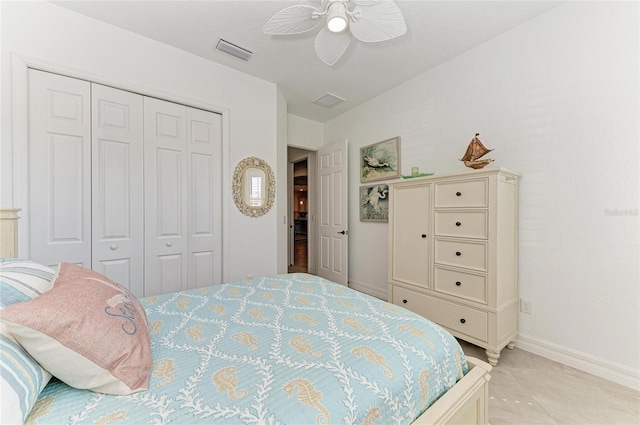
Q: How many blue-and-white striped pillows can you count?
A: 2